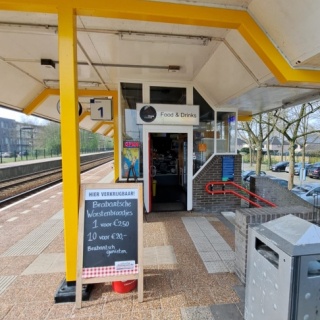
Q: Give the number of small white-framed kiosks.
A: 1